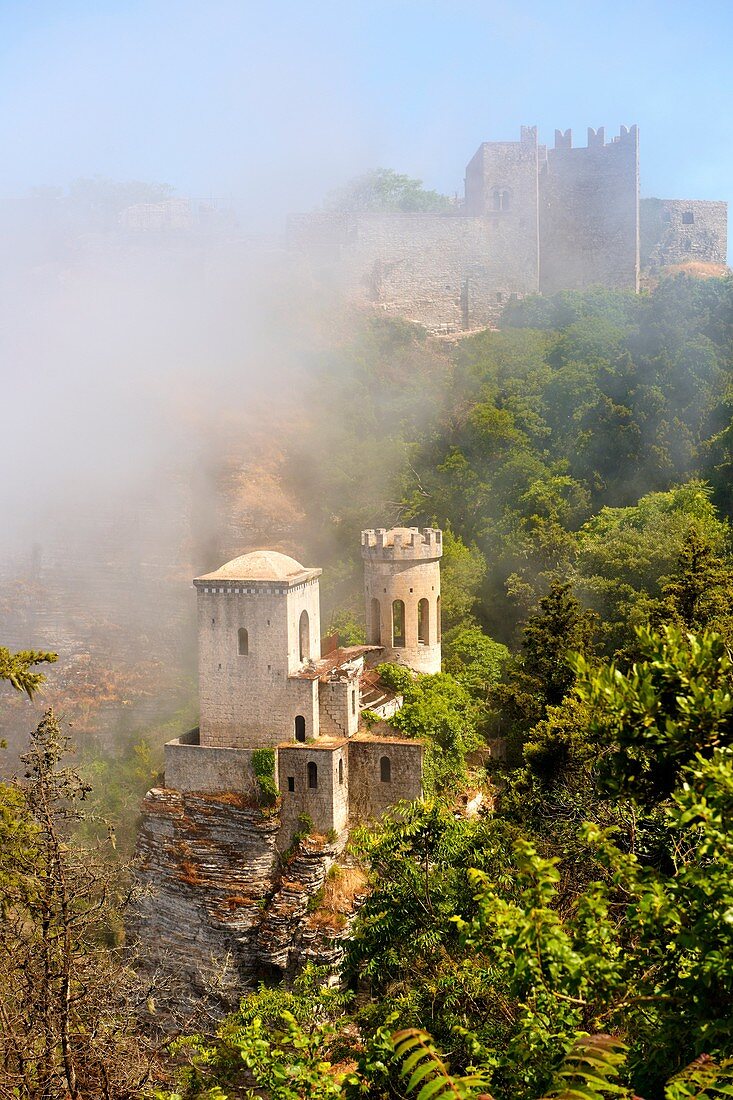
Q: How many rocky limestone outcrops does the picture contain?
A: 1